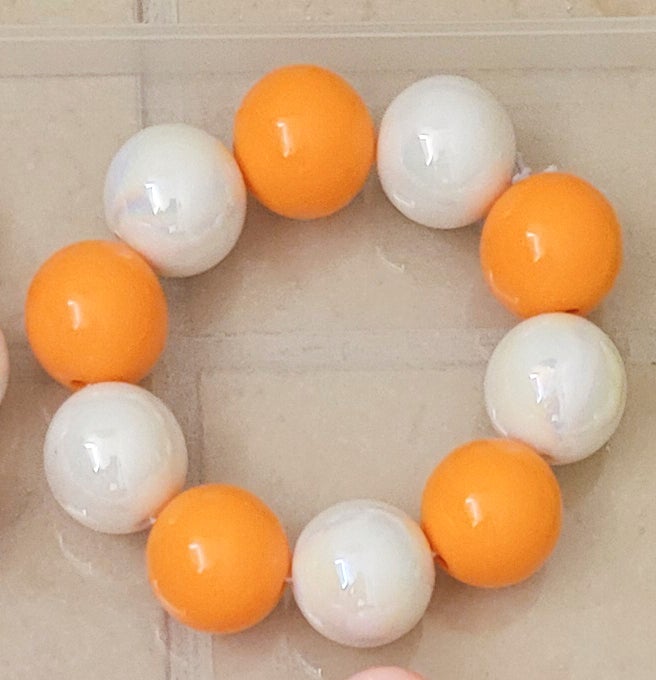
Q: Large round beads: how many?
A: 10